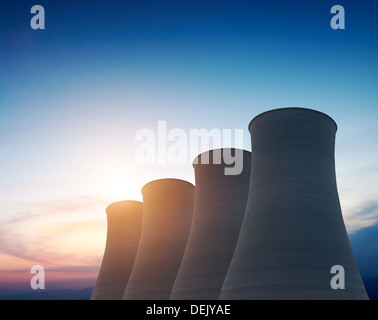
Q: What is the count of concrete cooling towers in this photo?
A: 4